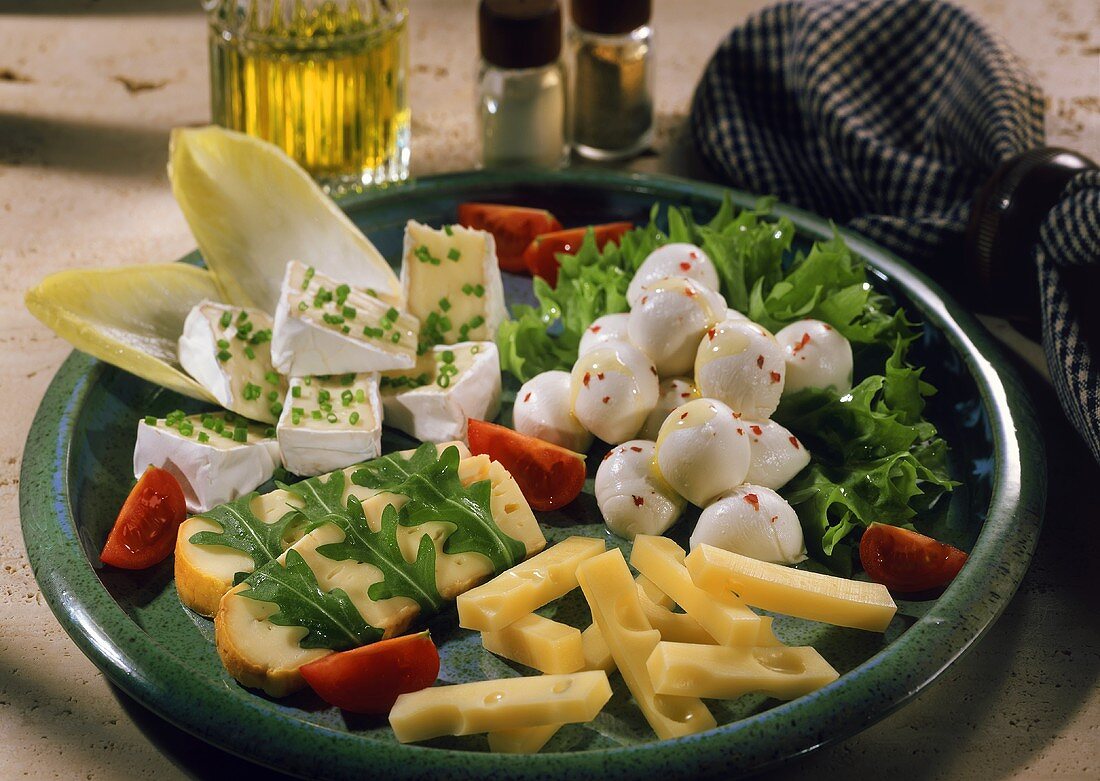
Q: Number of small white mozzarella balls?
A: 13